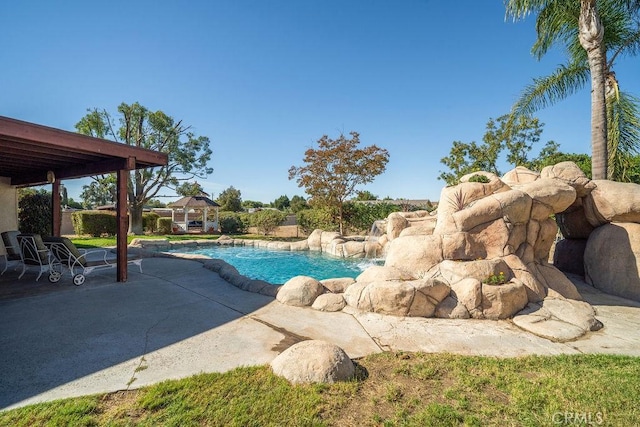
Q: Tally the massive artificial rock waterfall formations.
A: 1